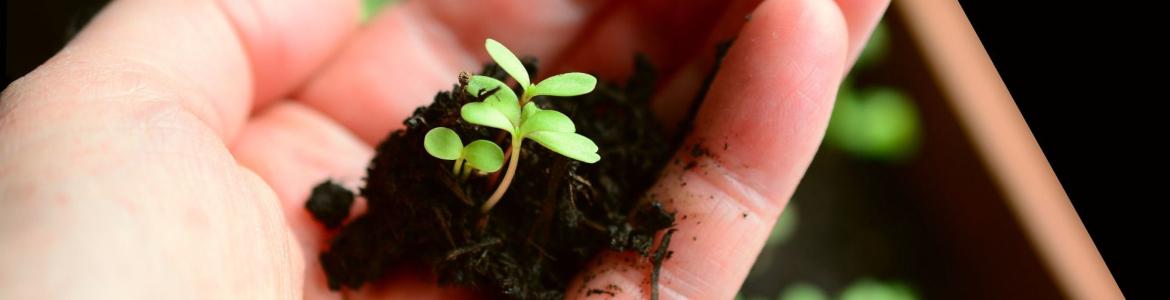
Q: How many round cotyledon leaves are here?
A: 2